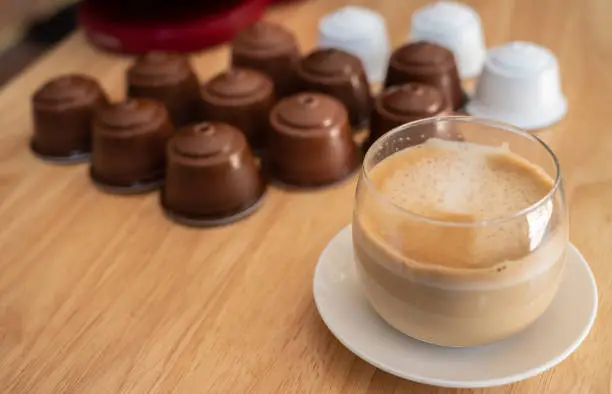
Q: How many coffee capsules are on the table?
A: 13